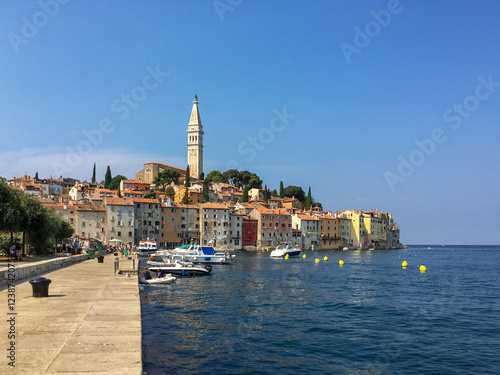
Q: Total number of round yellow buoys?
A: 7